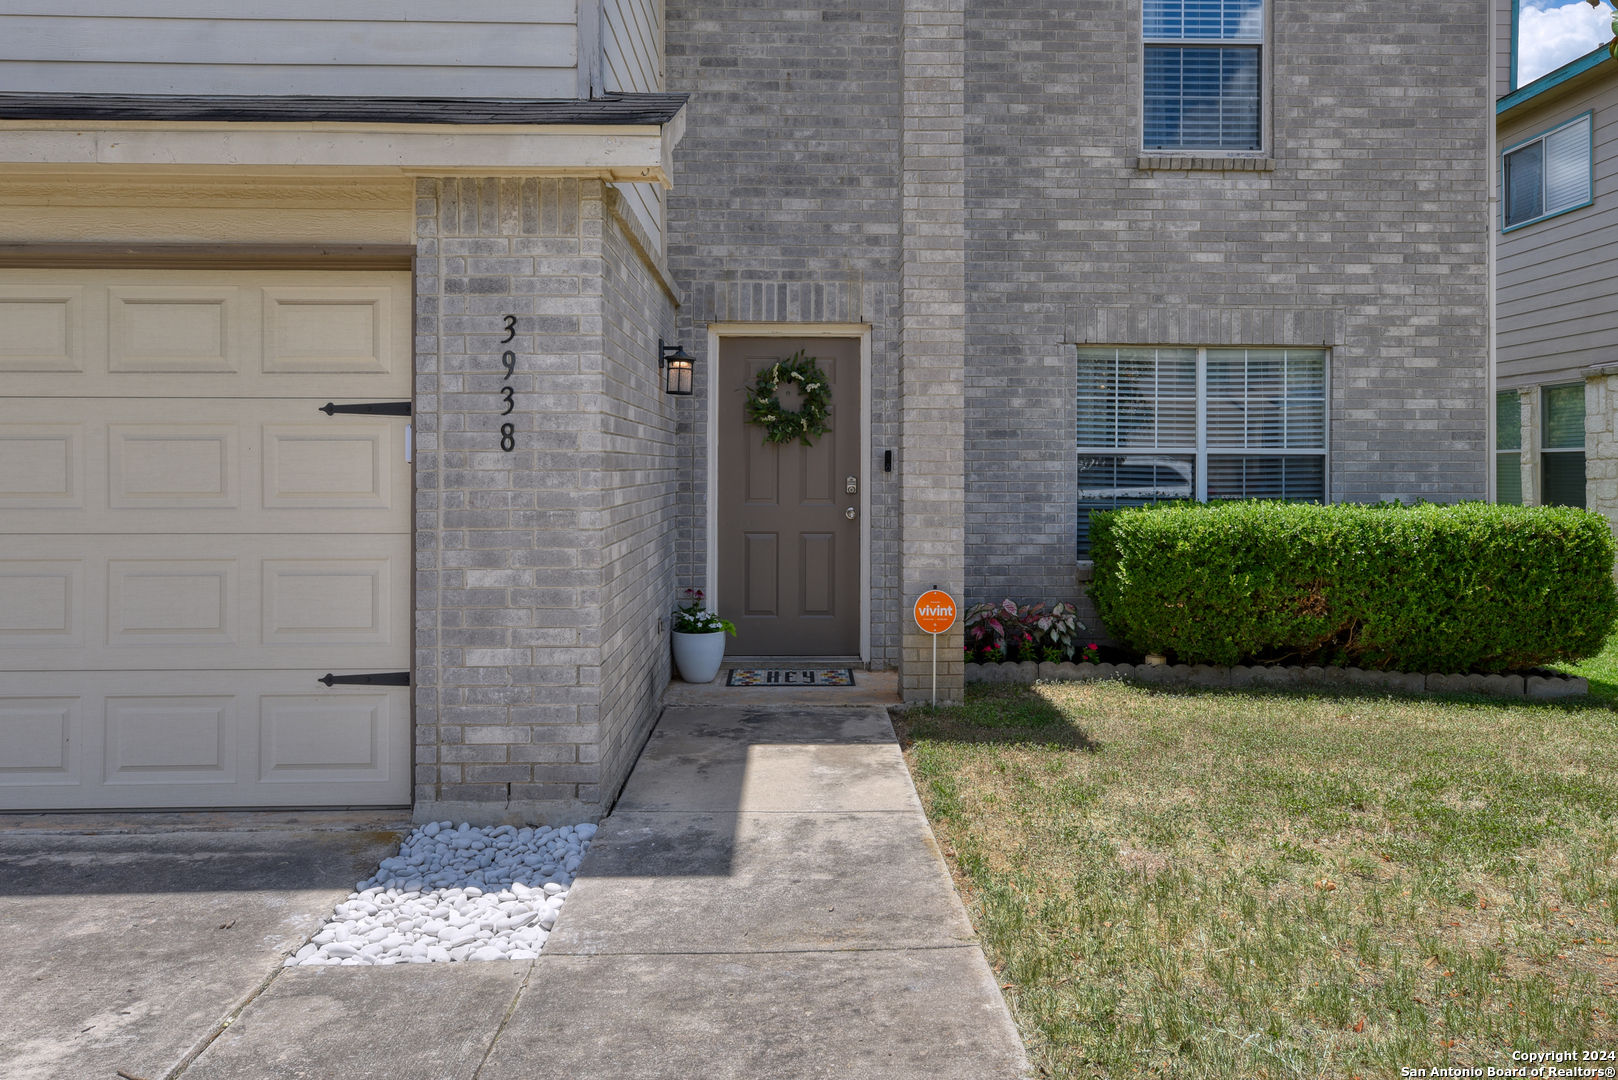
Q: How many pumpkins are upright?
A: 0